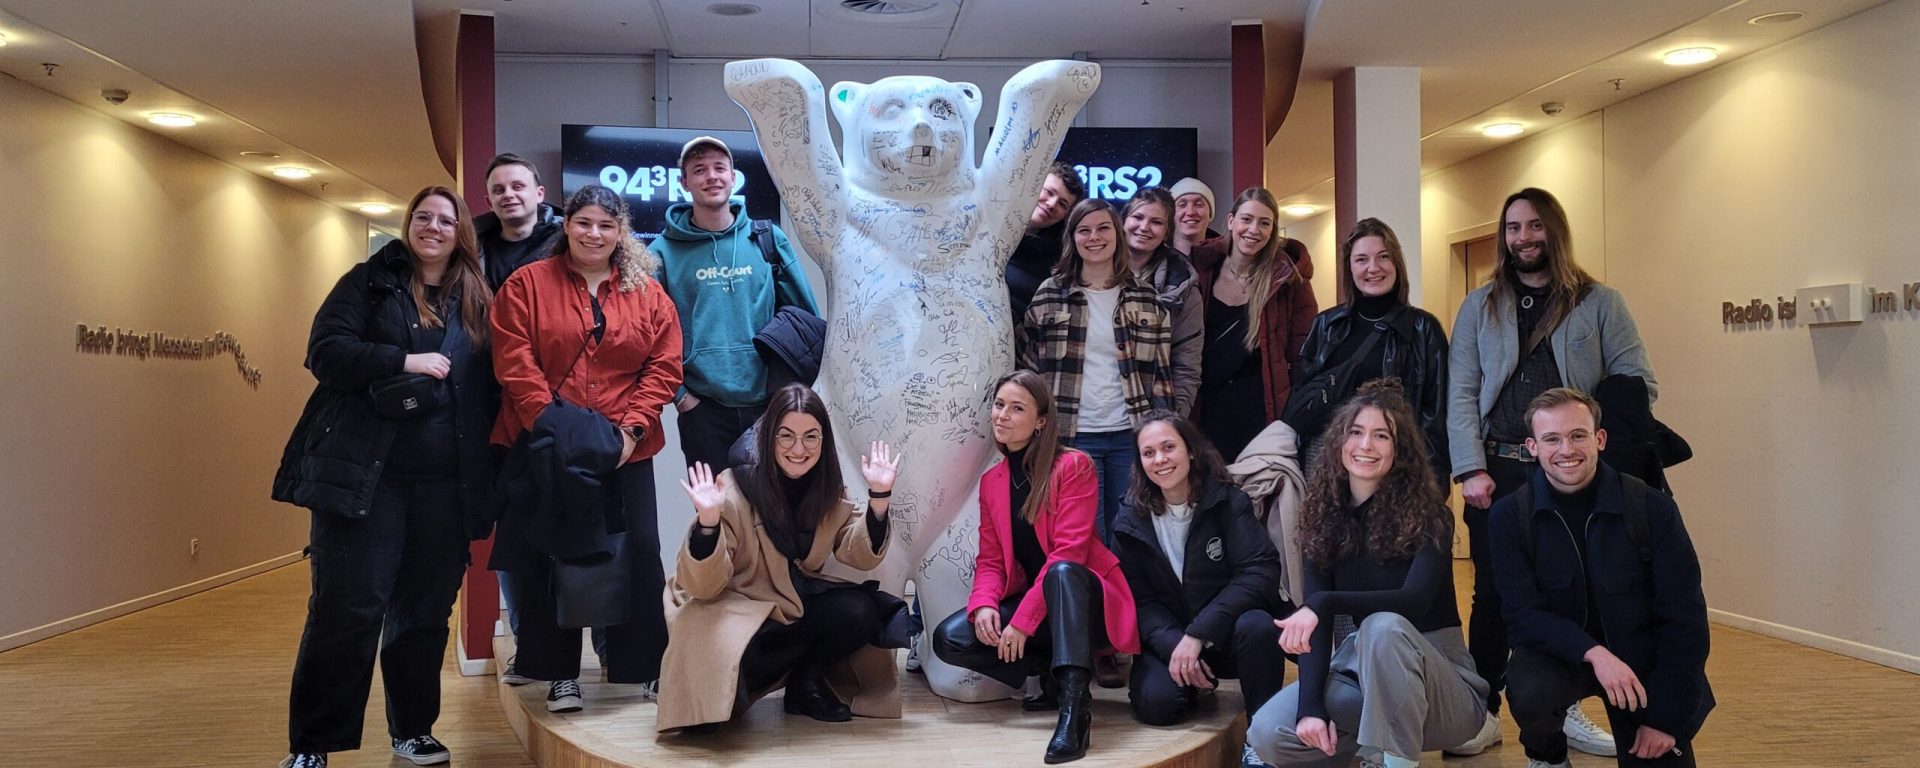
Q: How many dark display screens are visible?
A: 2